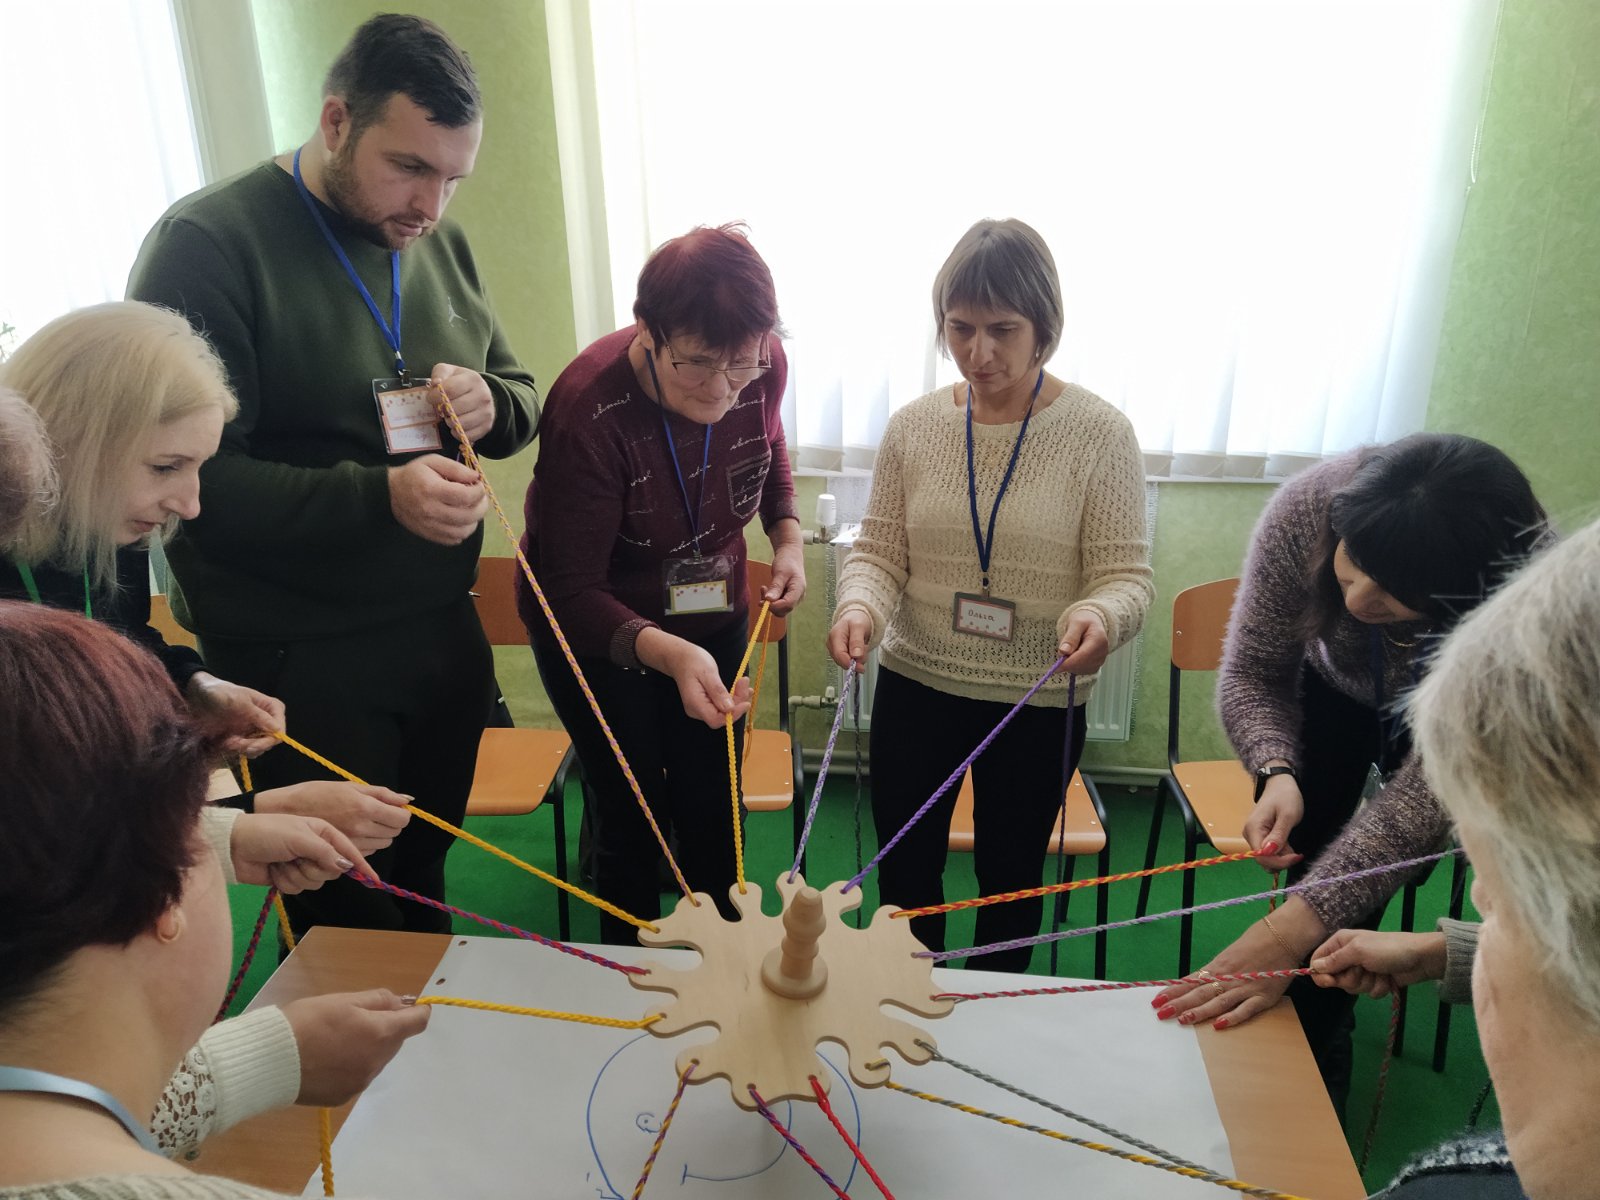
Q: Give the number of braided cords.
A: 15